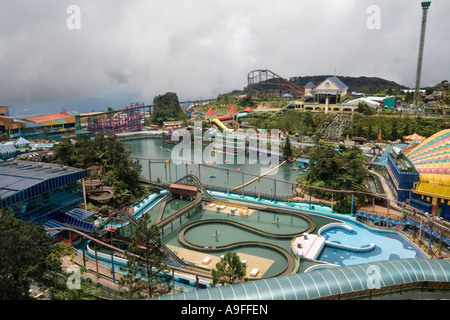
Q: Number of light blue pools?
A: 1